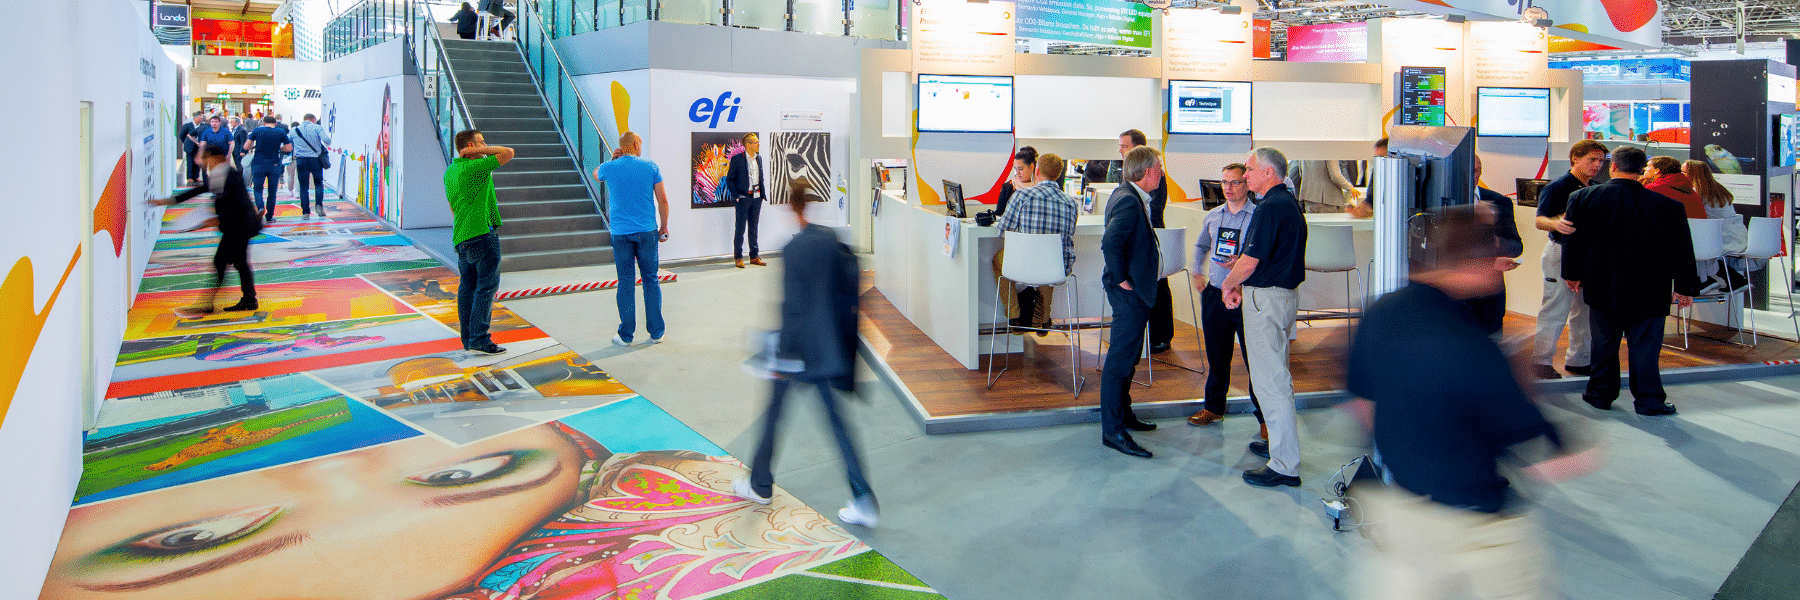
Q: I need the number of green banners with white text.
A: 1